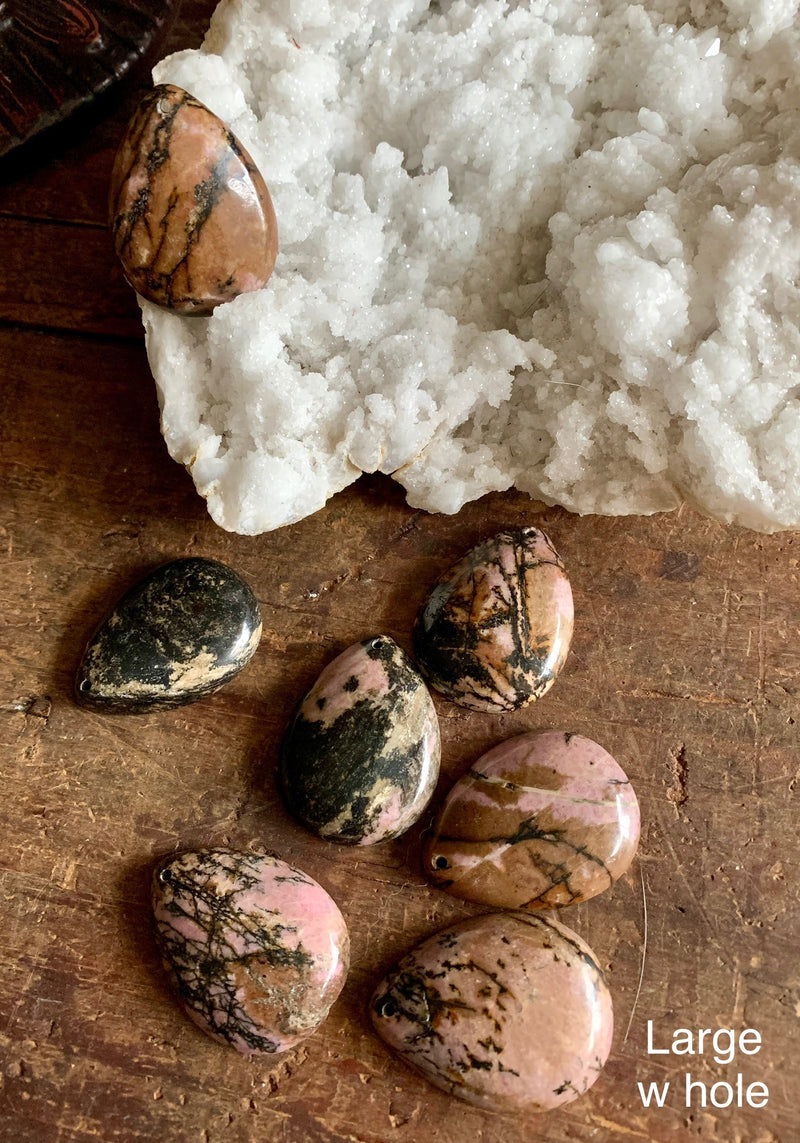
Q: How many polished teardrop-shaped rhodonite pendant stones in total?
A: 7